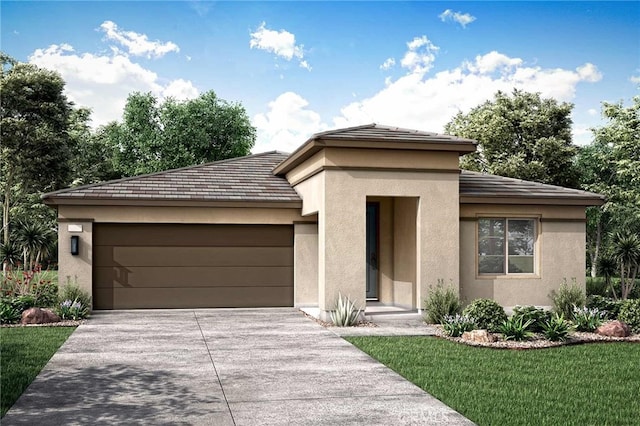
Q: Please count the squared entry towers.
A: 1